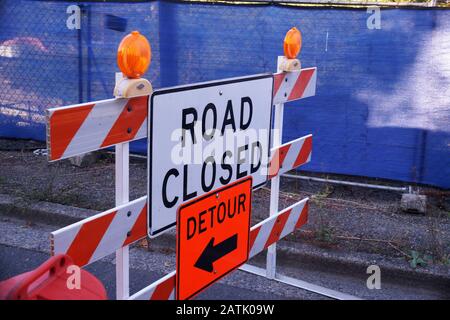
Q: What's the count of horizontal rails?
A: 3